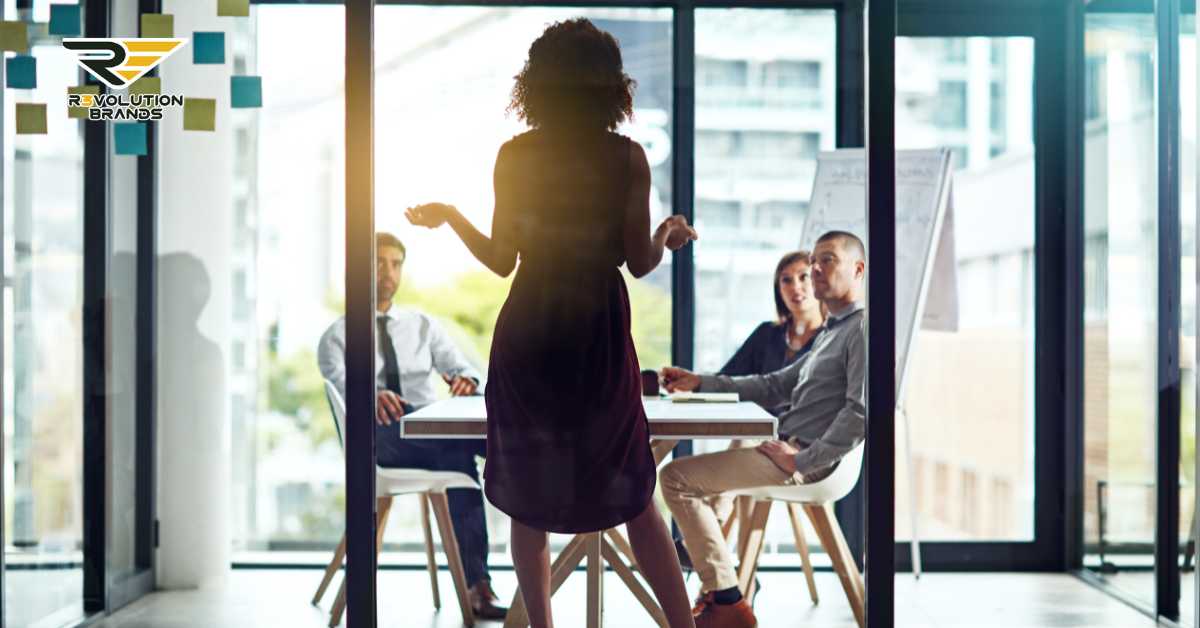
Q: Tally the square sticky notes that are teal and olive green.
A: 12